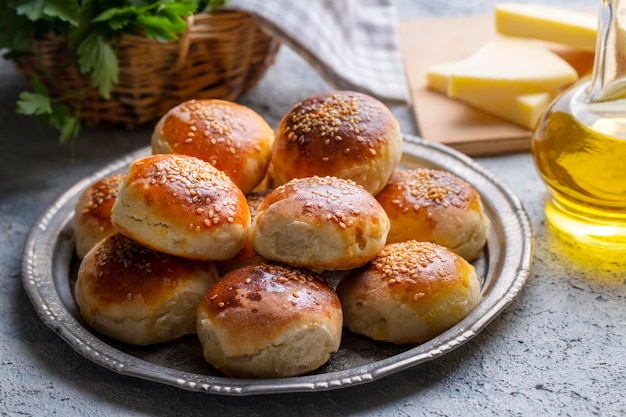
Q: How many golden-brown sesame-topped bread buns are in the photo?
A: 10